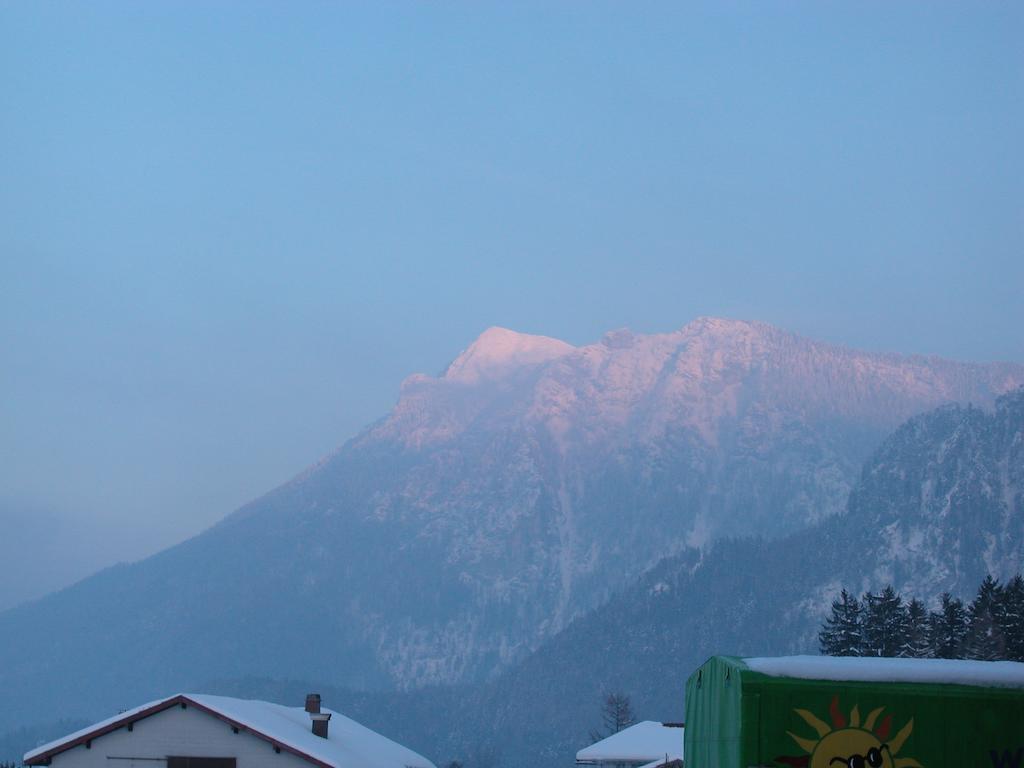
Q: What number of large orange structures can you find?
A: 0